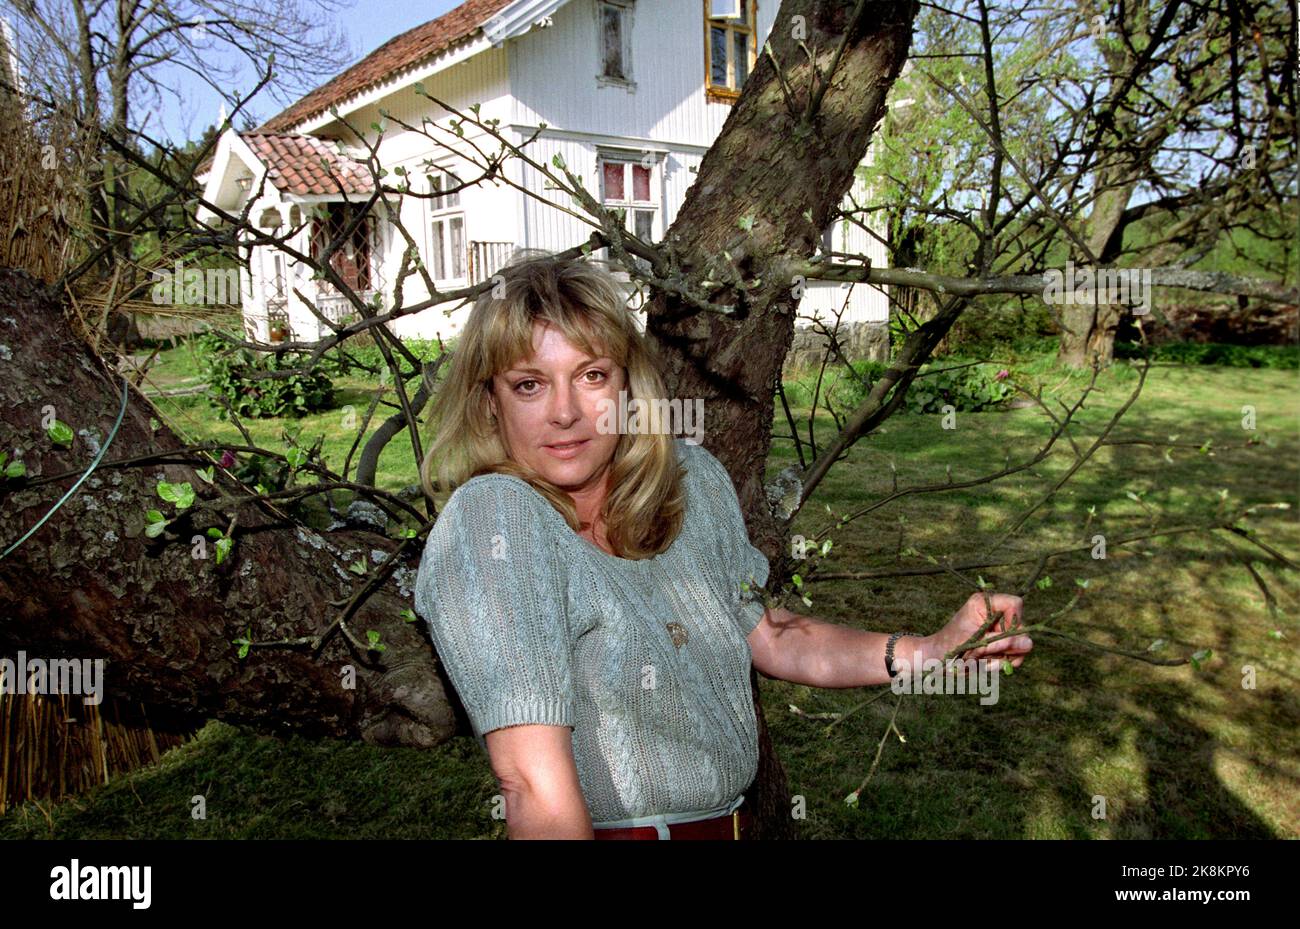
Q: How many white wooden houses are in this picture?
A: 1